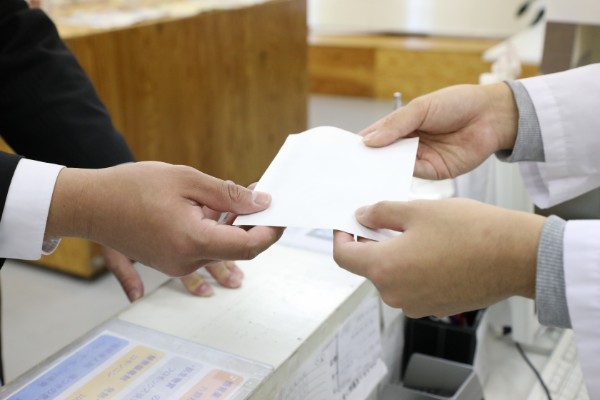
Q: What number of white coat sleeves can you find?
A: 2